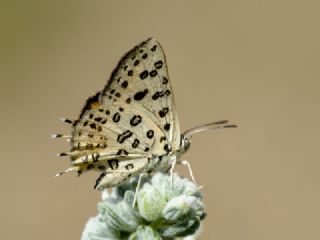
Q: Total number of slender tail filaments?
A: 4